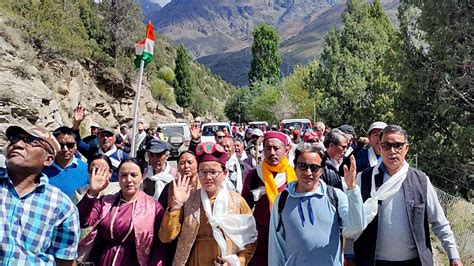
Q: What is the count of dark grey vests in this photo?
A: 1